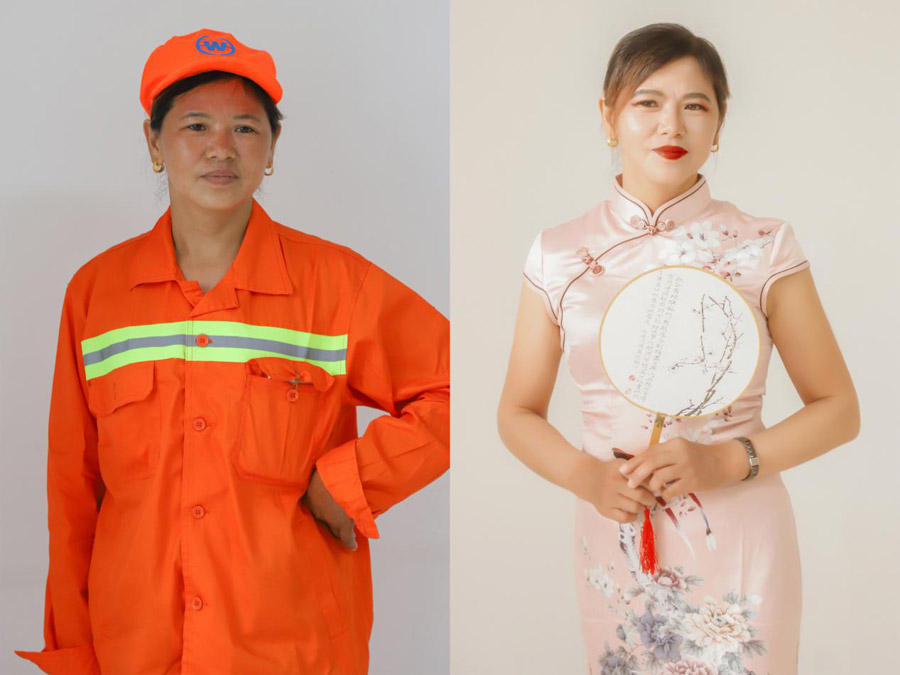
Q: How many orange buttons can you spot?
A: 5